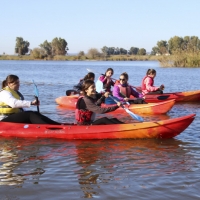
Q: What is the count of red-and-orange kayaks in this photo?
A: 3